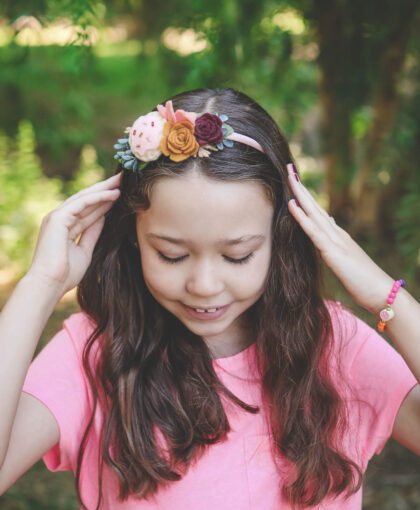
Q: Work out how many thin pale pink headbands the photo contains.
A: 1